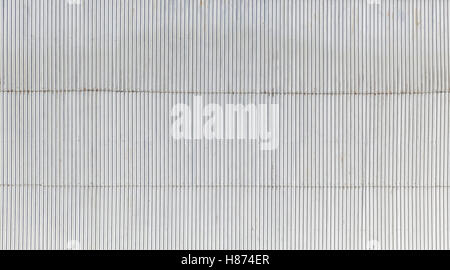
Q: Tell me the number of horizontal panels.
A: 3